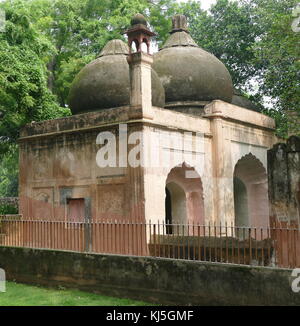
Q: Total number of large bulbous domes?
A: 2